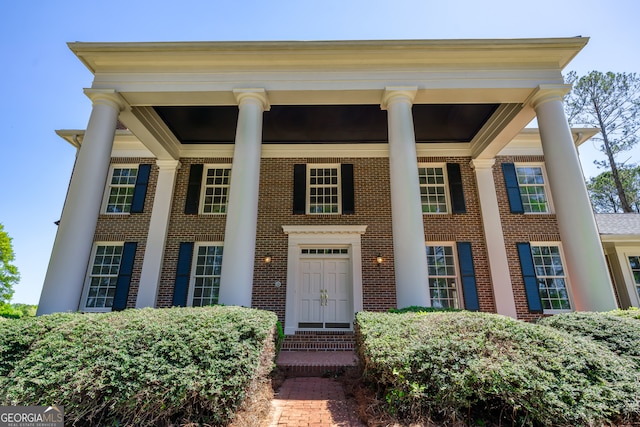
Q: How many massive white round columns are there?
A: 4